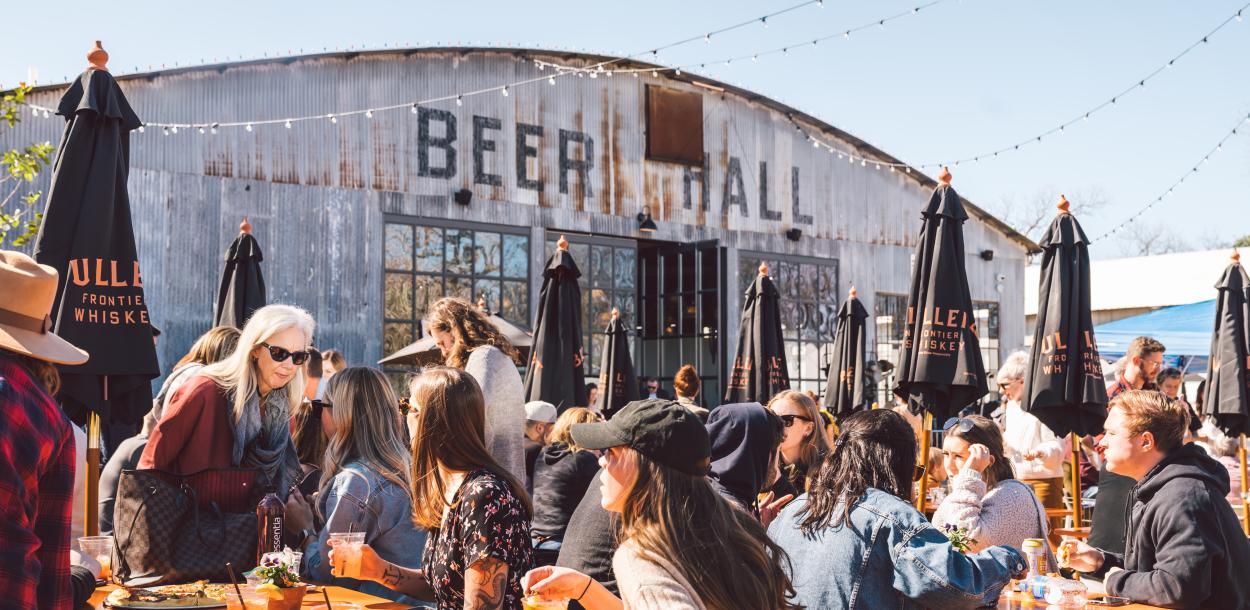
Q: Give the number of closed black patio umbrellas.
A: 9